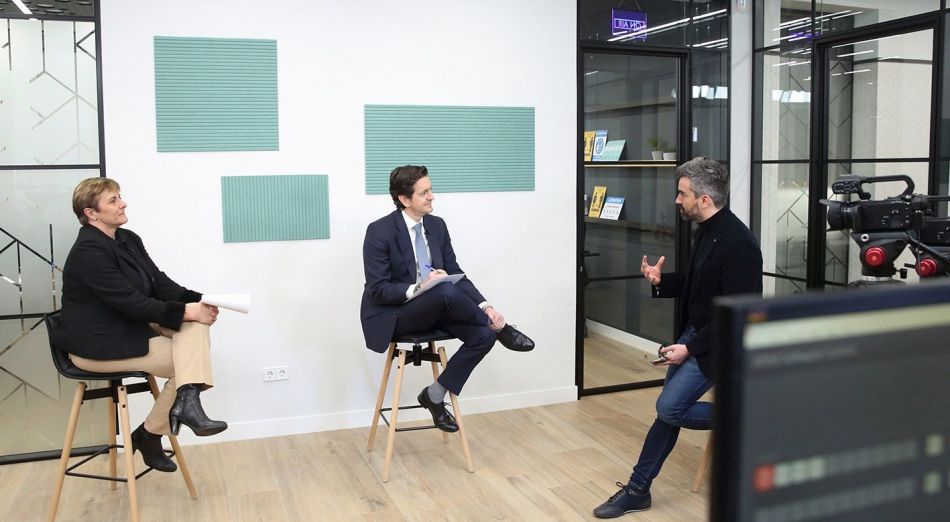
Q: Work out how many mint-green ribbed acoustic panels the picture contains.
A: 3